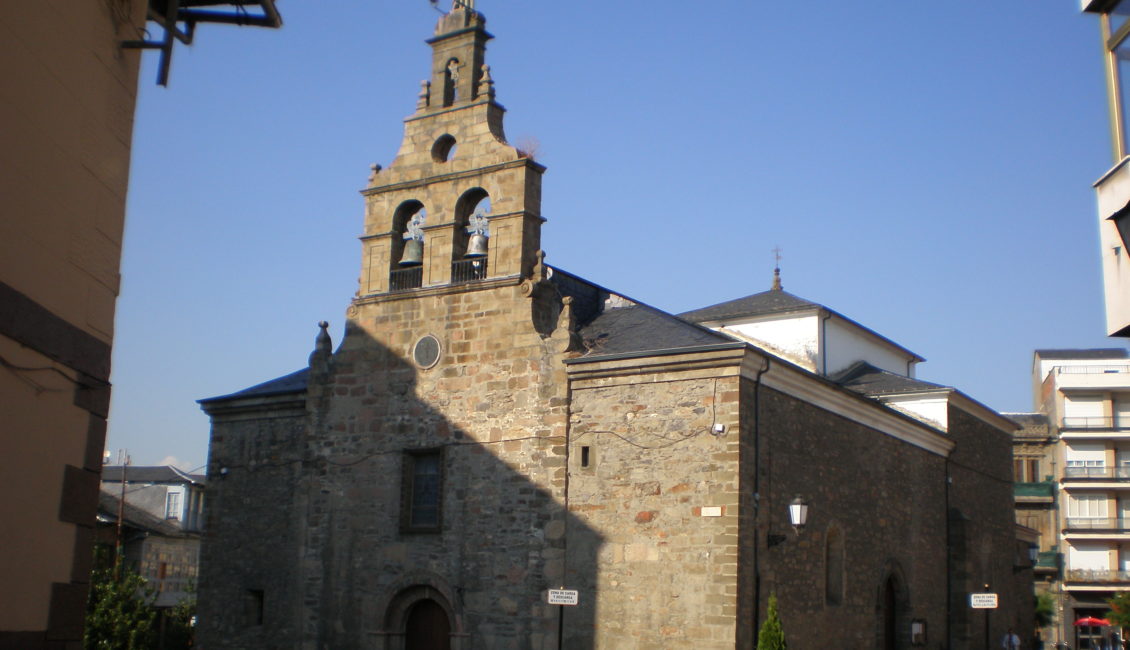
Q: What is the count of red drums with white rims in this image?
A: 0